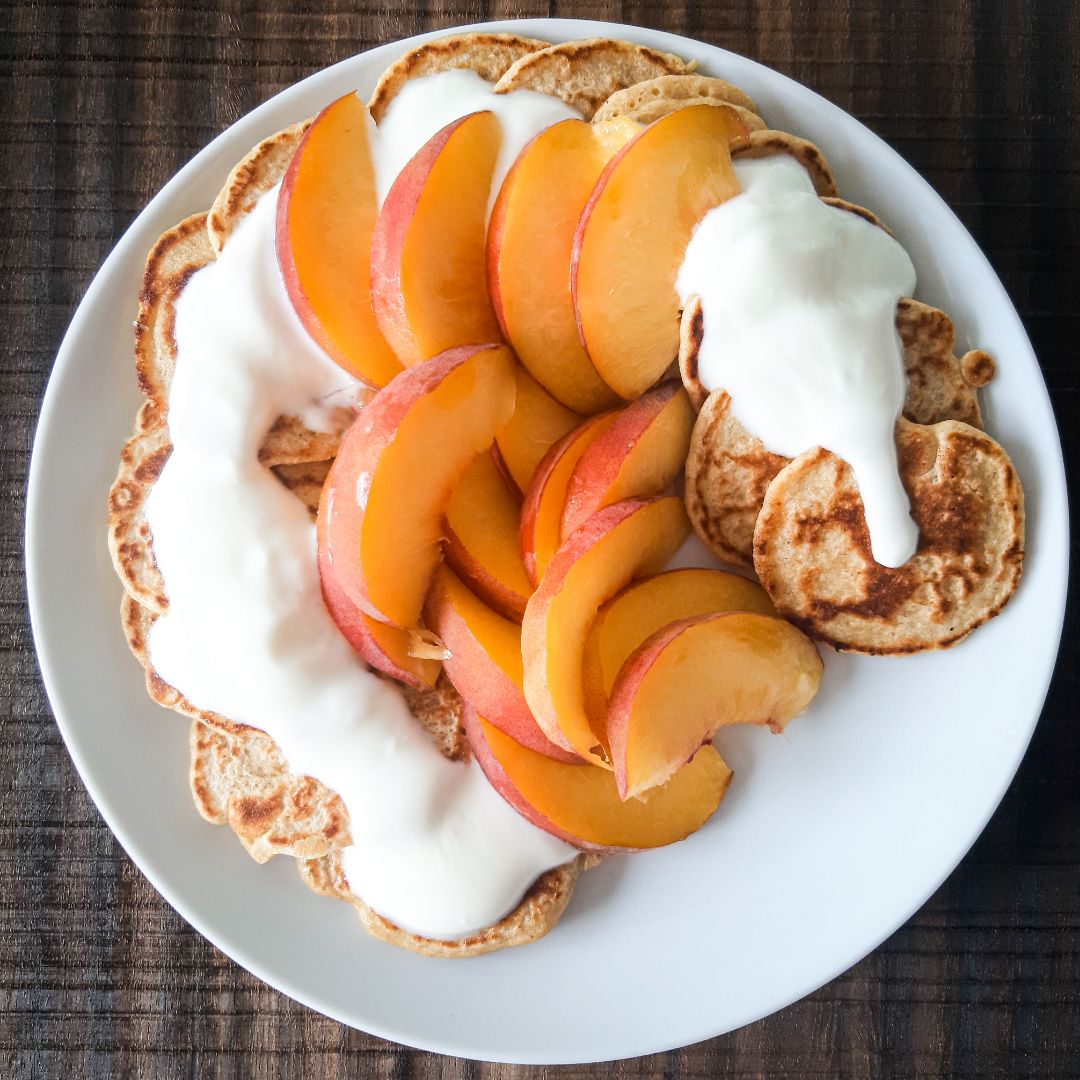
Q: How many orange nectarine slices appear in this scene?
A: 15